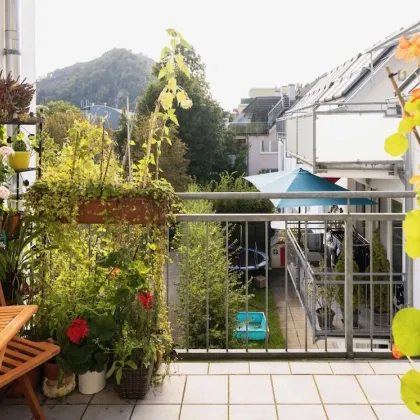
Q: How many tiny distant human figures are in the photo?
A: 0